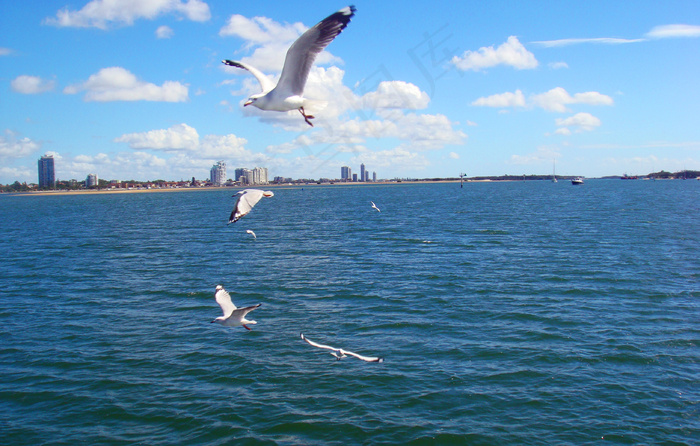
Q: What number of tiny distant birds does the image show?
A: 2